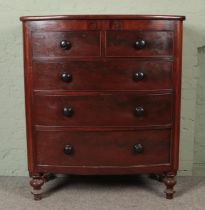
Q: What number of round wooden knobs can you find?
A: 8